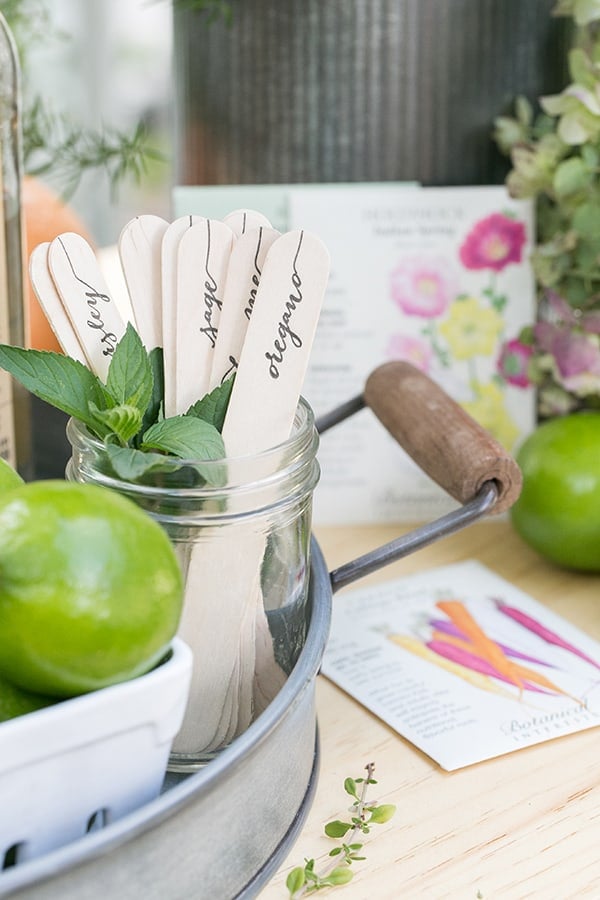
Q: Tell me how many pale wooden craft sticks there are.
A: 8